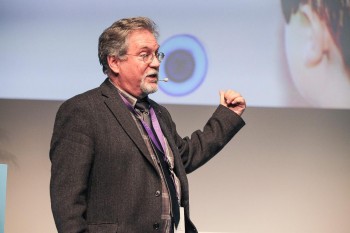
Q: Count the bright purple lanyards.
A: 1